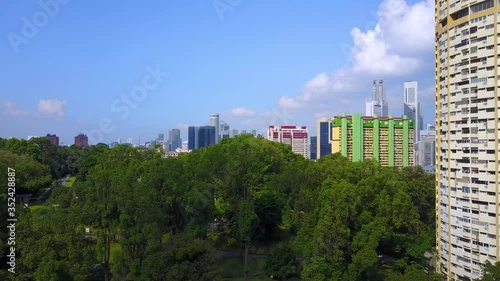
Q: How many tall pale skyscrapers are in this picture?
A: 2